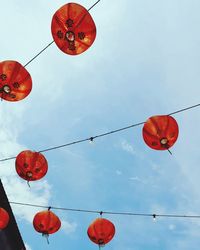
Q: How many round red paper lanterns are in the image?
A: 7